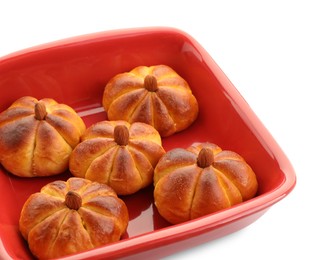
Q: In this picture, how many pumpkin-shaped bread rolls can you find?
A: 5